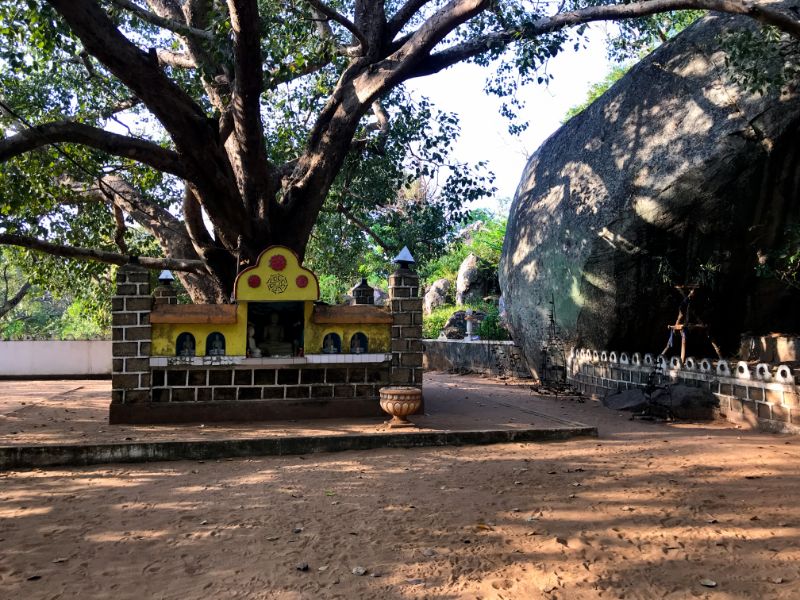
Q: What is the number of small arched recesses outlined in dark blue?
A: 4